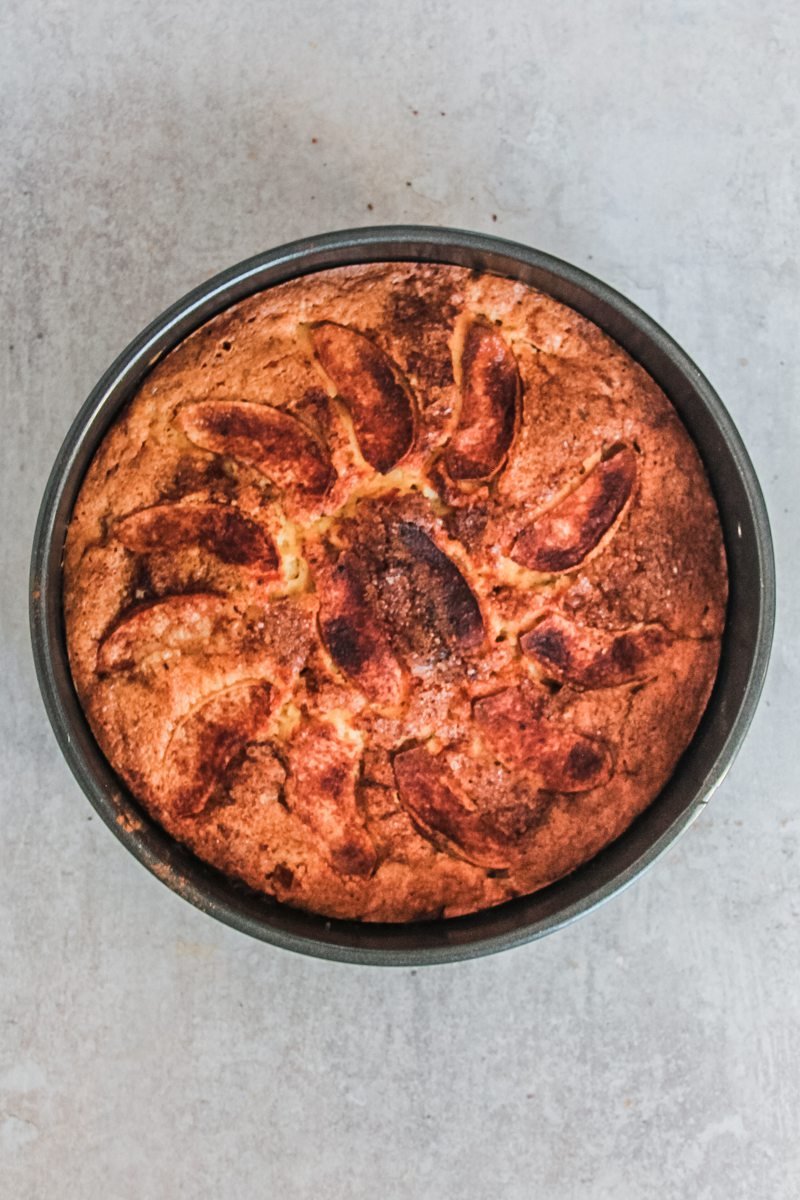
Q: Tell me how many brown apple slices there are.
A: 13